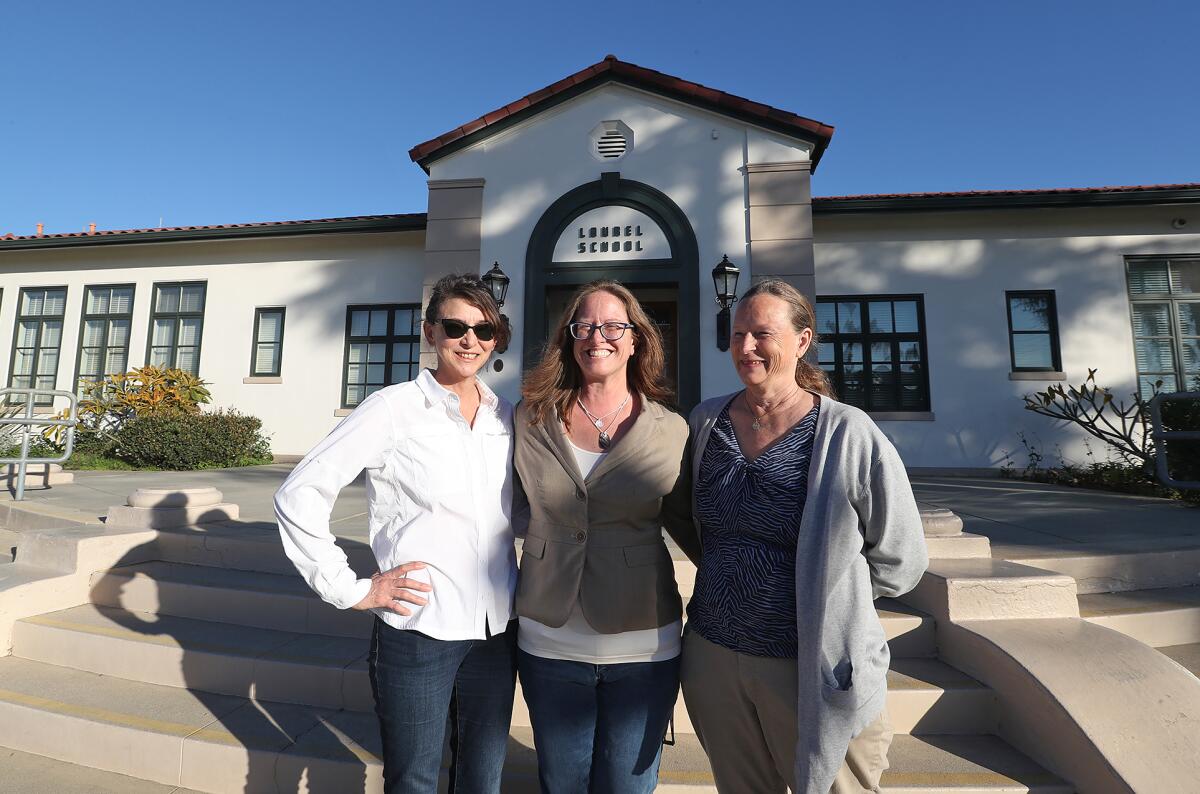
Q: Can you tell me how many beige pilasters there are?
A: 2